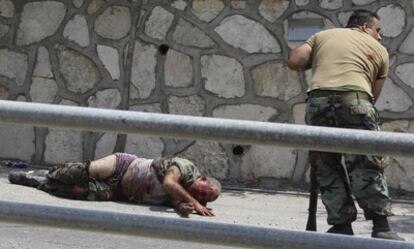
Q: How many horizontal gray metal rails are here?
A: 2